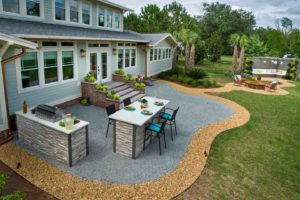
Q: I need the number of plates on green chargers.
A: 4